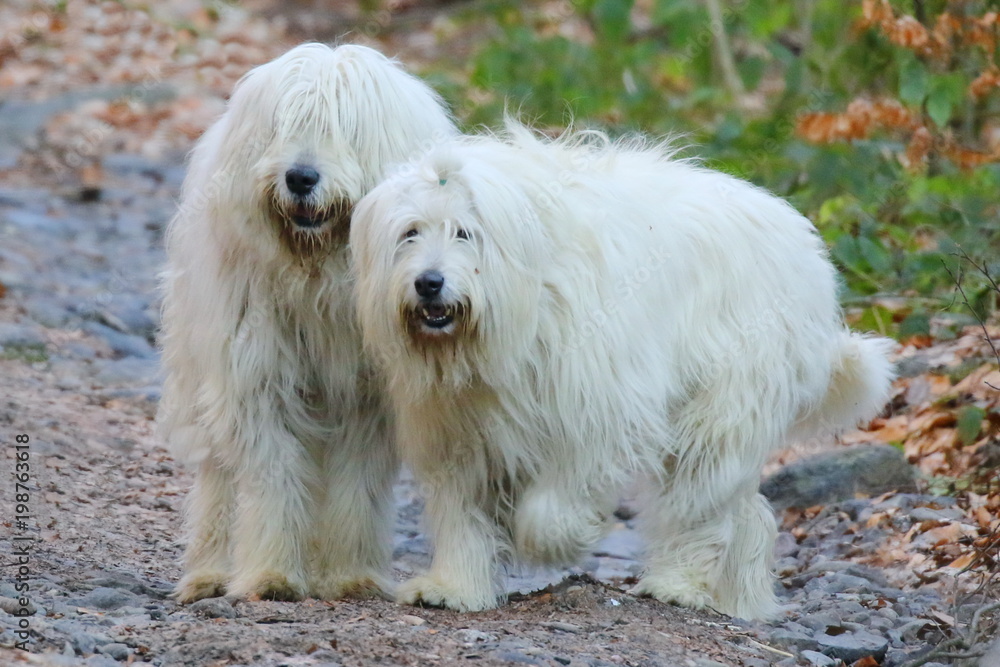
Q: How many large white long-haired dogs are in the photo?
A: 2